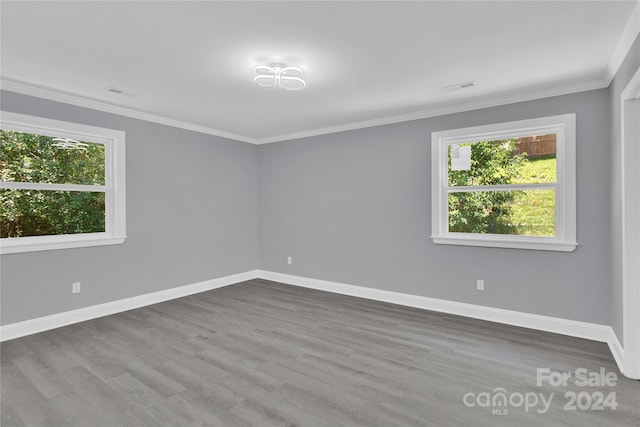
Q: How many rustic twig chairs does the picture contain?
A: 0